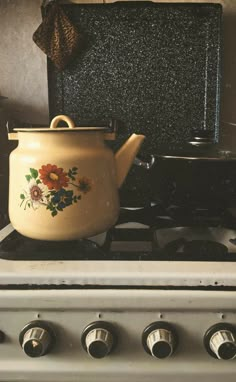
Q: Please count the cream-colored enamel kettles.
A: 1